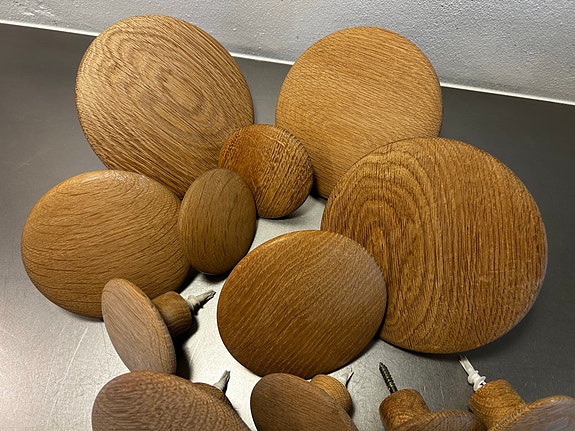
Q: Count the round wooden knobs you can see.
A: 12